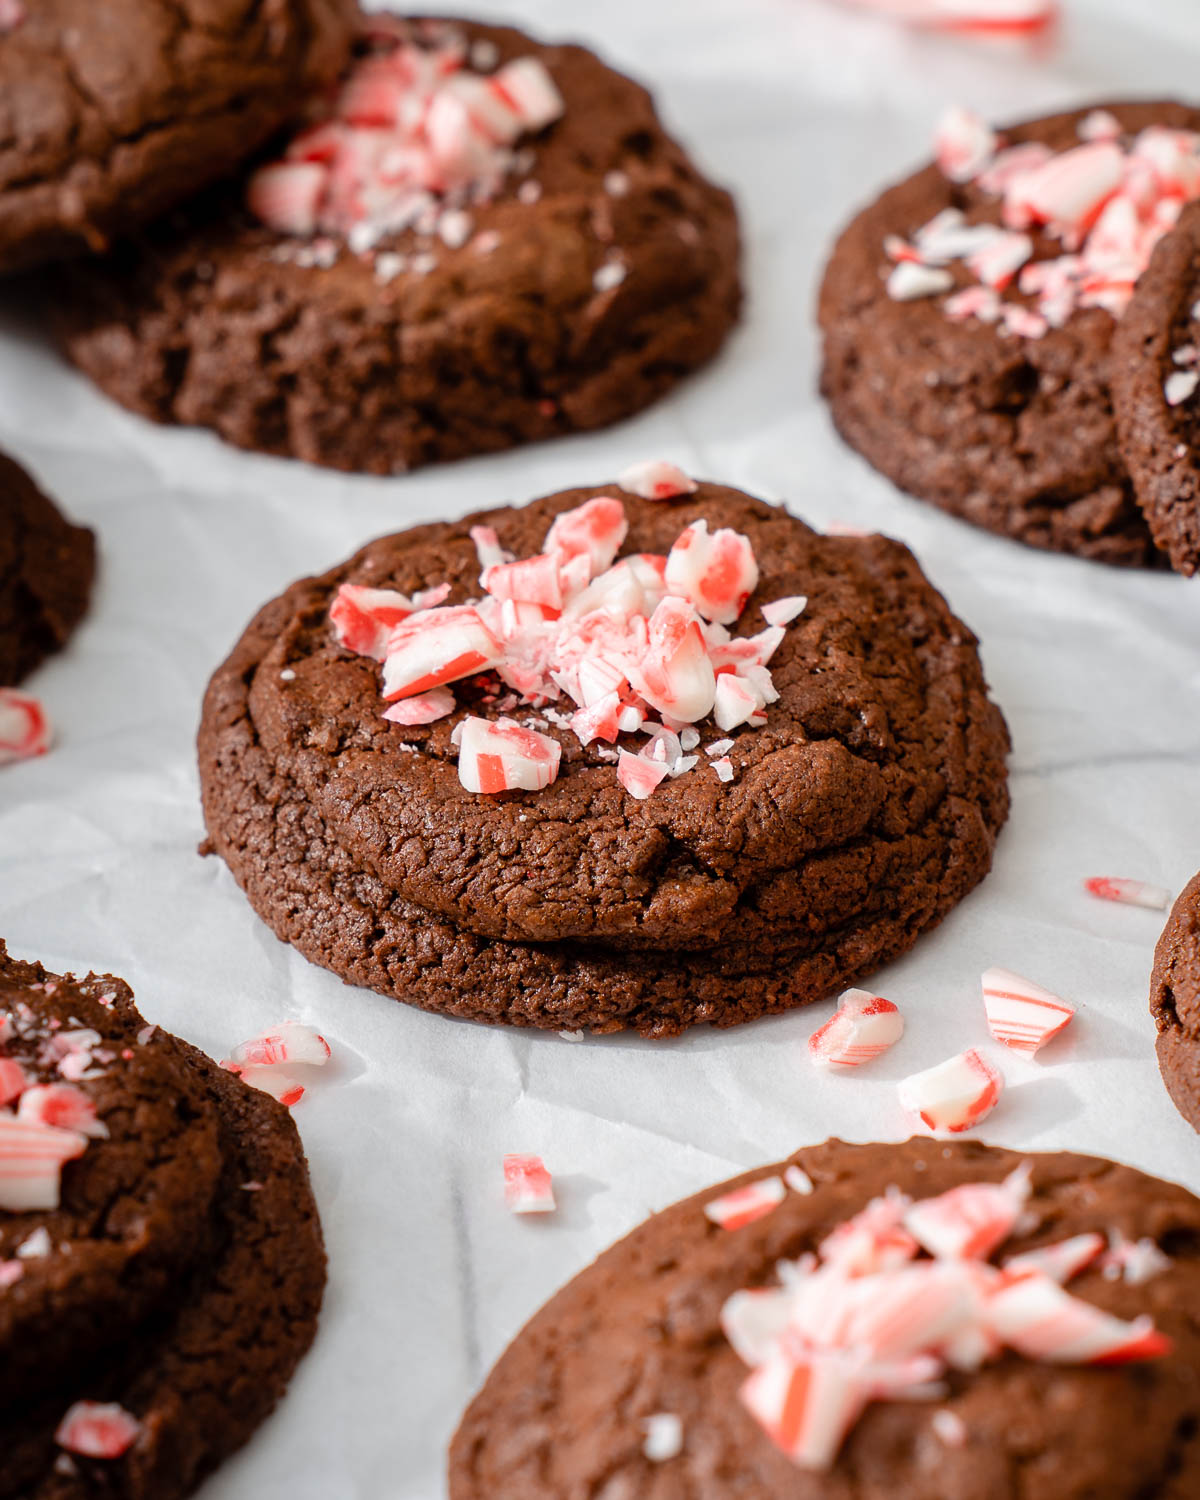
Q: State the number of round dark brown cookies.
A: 9